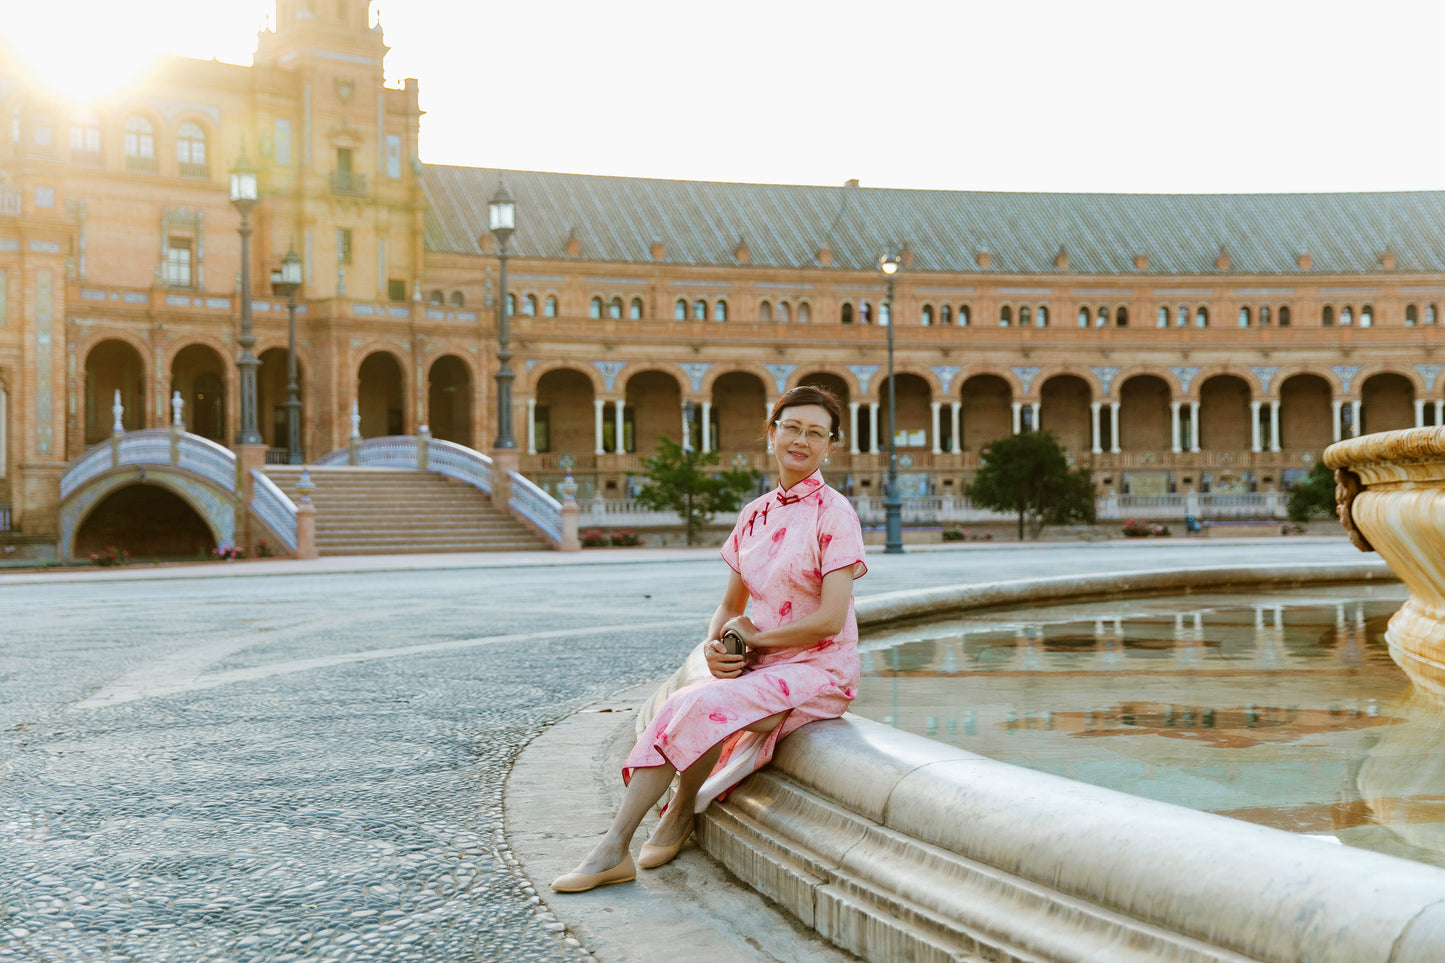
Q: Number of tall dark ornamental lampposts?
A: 4